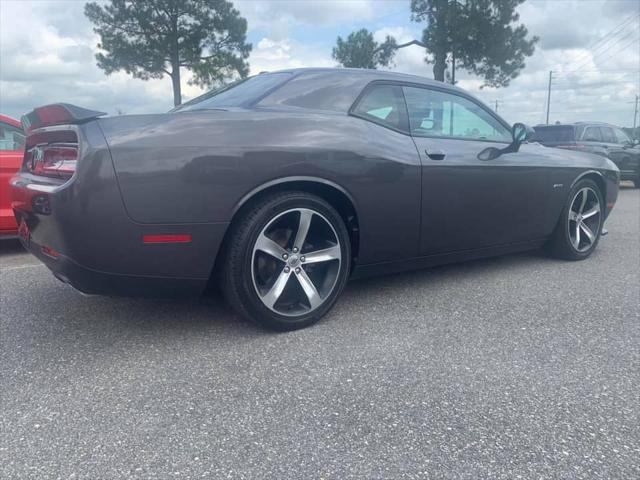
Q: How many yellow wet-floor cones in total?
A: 0